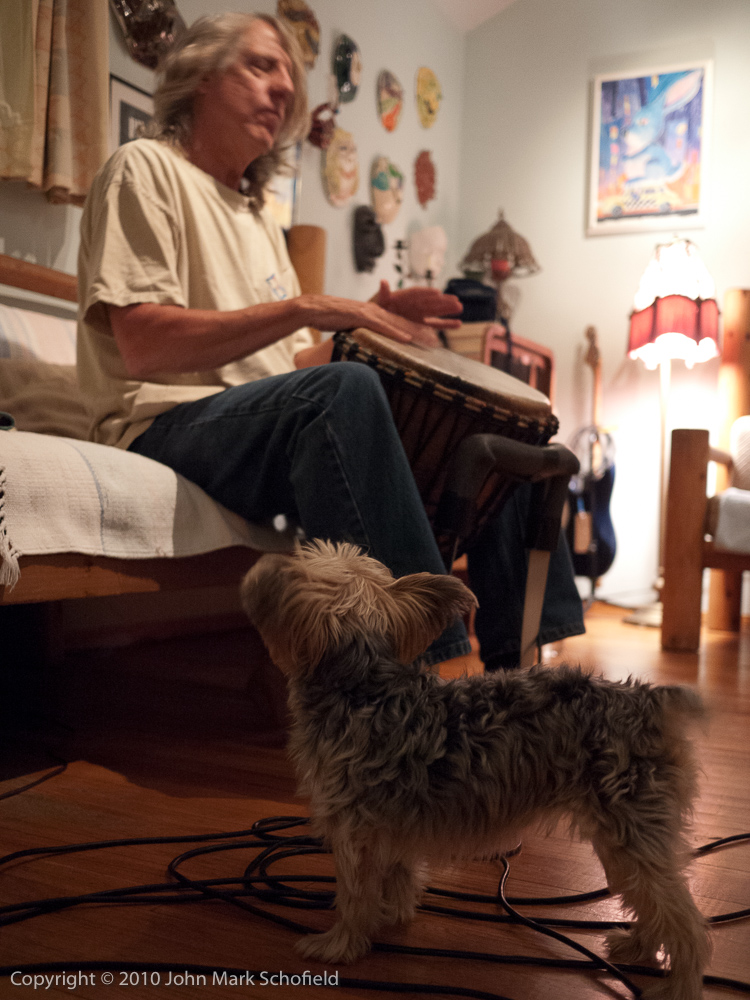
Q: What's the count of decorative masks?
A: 11